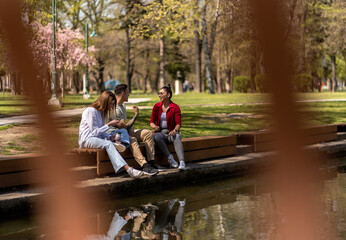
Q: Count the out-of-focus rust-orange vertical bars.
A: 2